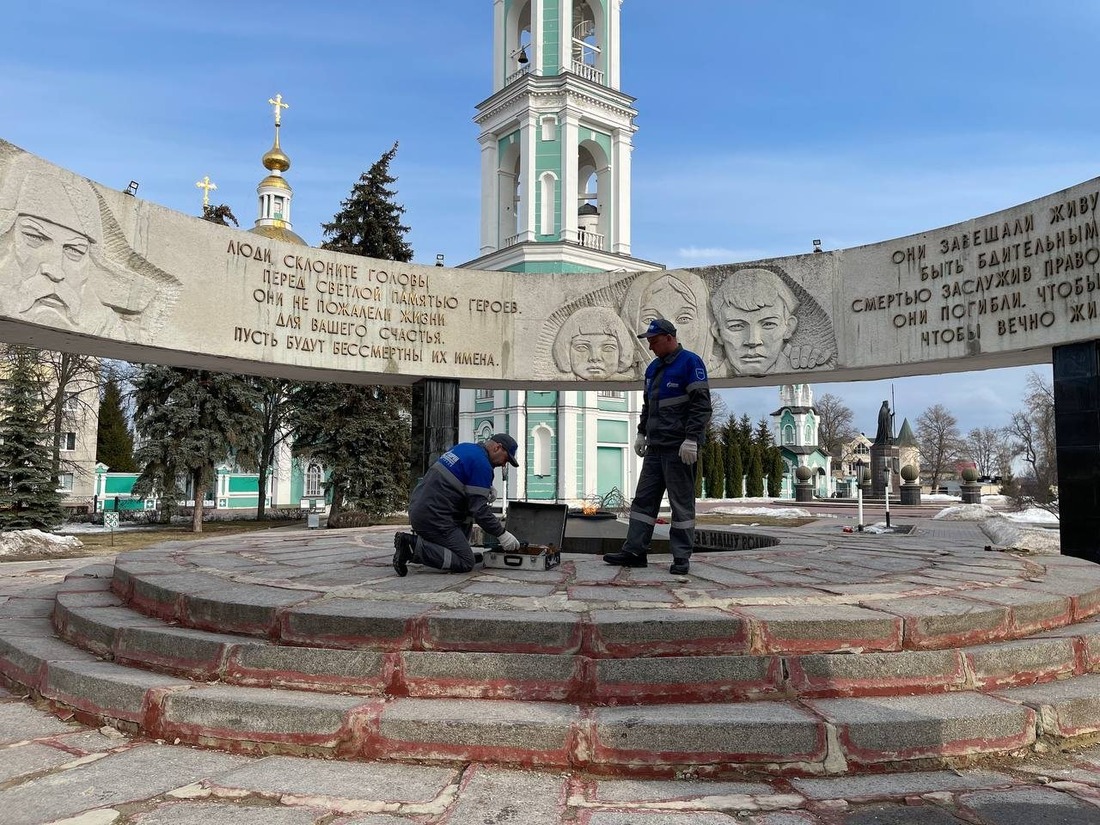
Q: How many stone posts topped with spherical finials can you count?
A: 4